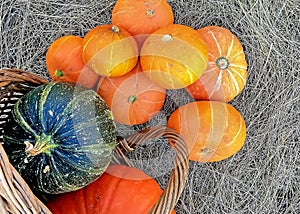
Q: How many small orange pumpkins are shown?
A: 7